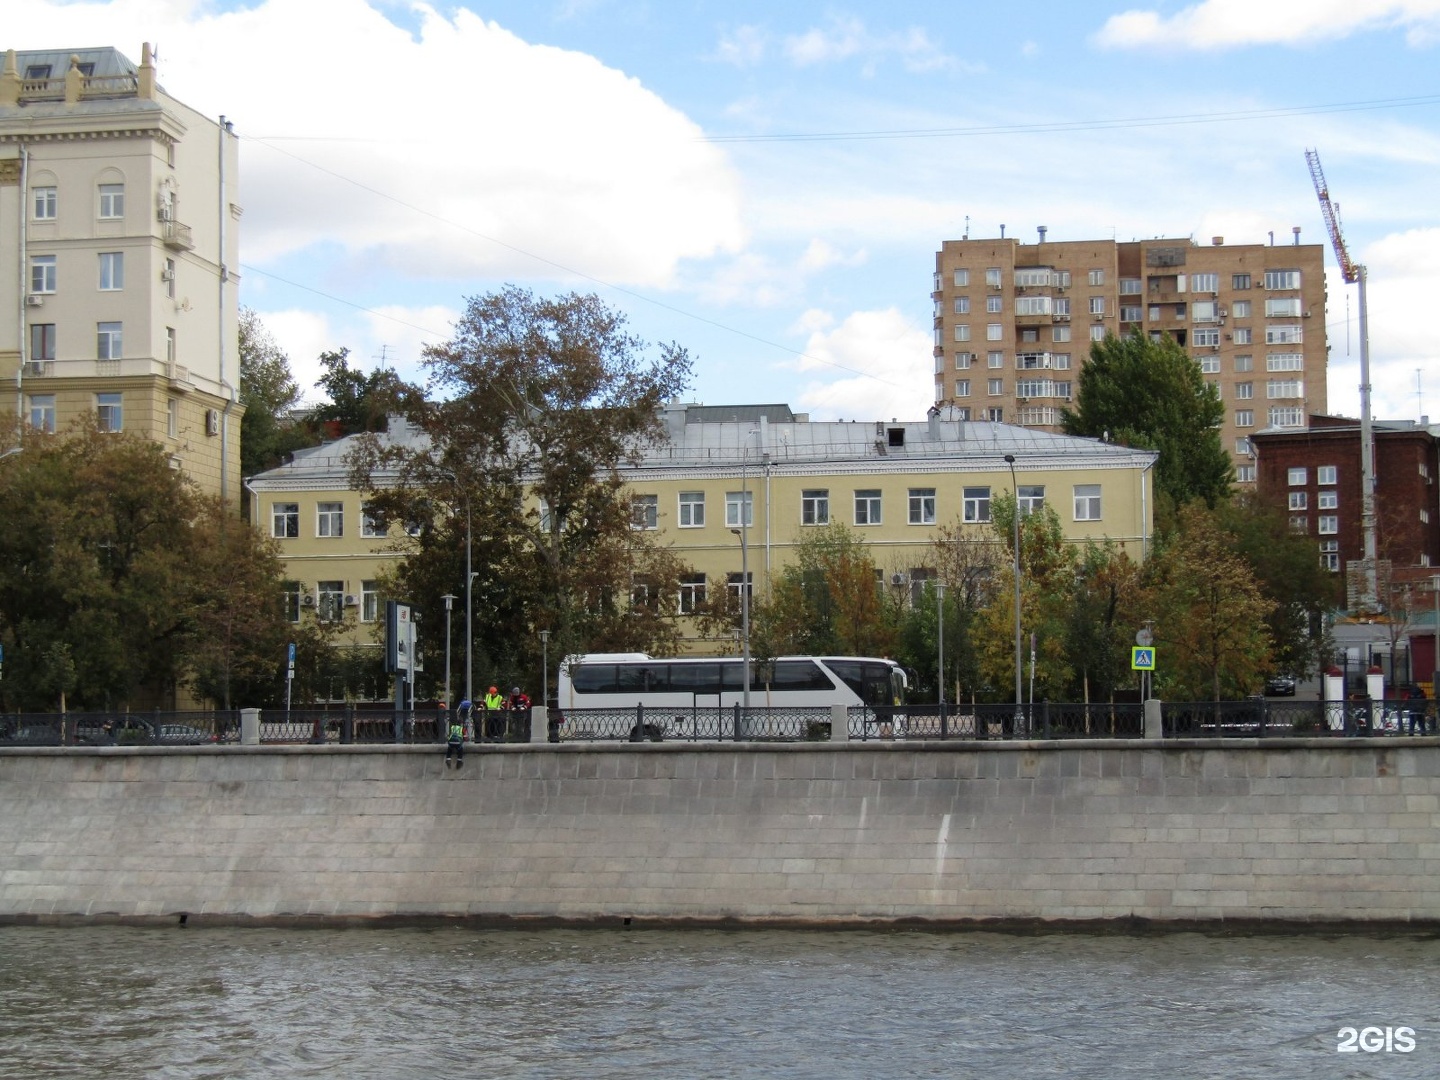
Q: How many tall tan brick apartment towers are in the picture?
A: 1